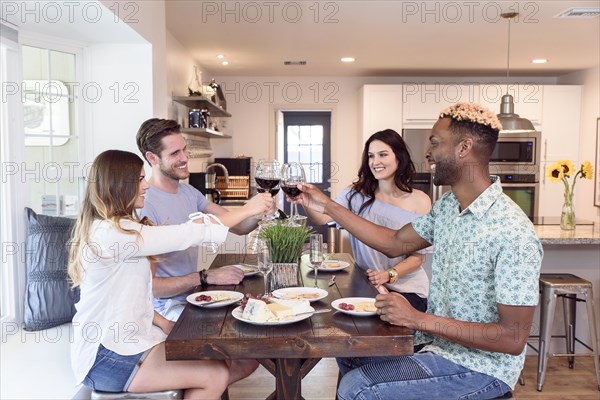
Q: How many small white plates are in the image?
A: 5